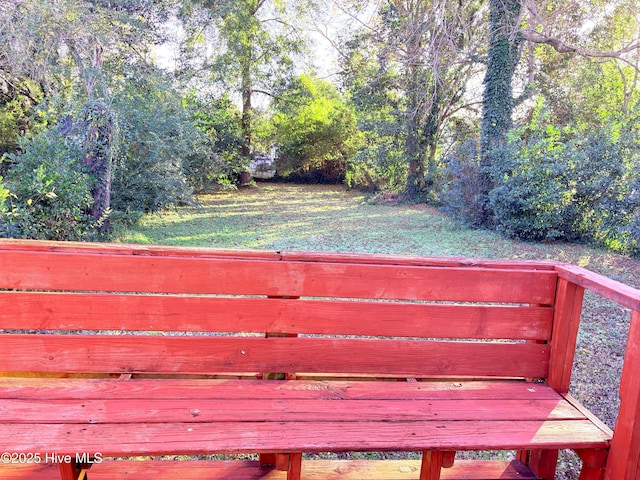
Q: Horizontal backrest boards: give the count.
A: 3